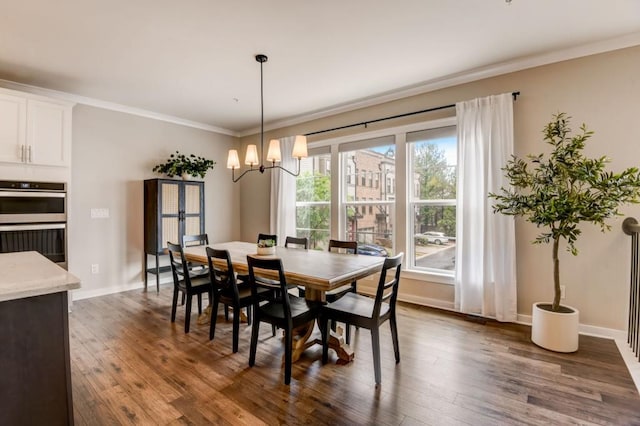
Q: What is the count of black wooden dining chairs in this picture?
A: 8